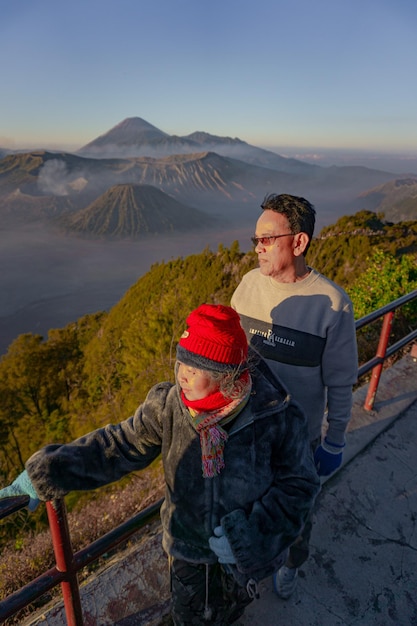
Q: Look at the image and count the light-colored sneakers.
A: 1